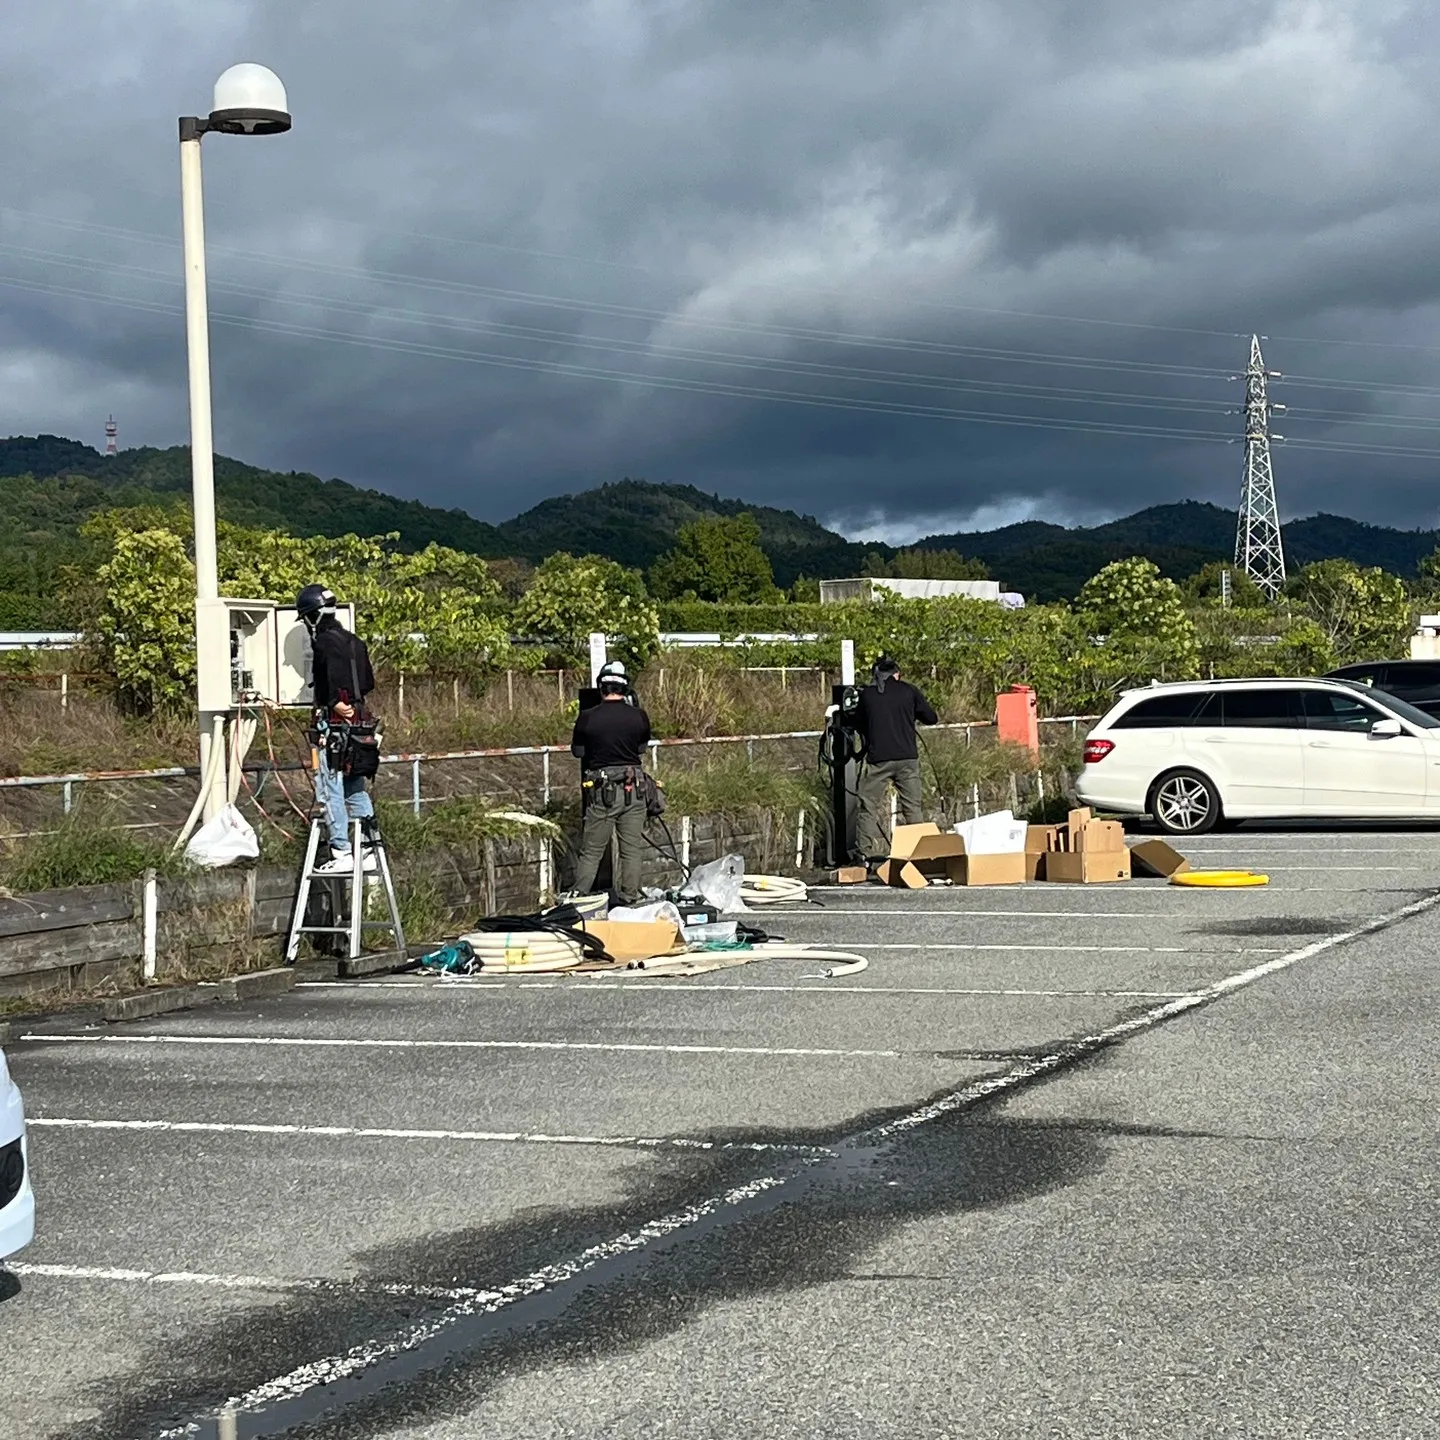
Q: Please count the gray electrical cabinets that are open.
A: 1